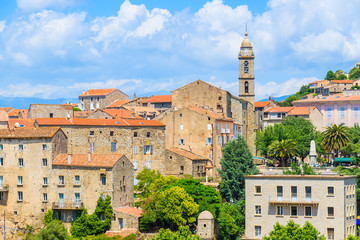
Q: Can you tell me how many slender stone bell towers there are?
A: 1